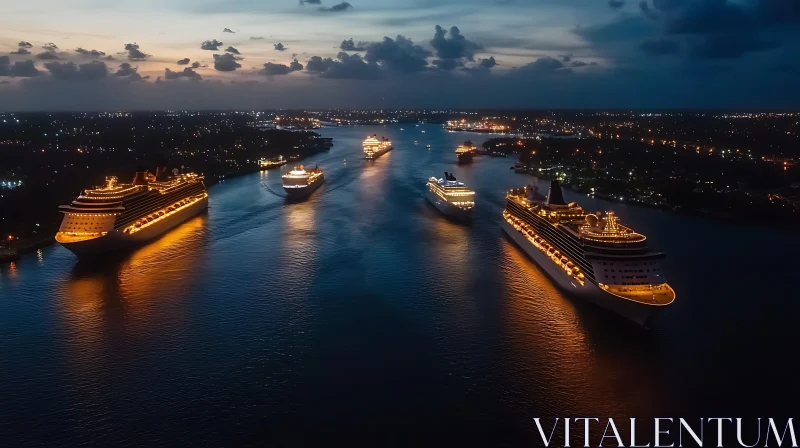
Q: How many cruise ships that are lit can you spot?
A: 6